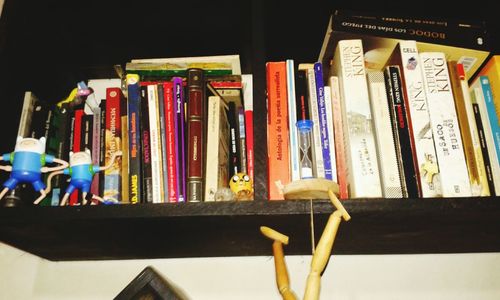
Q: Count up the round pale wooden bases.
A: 1